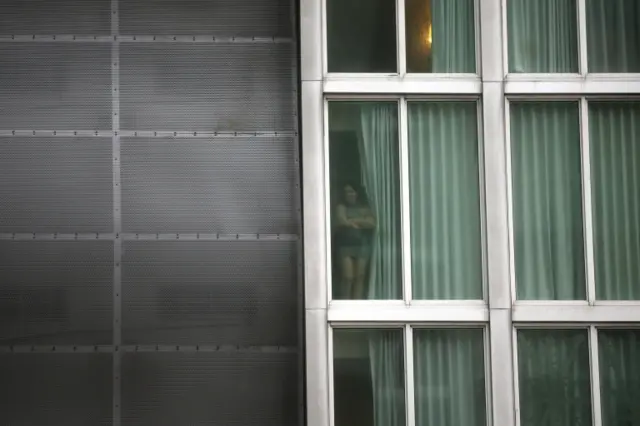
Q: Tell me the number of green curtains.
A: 11